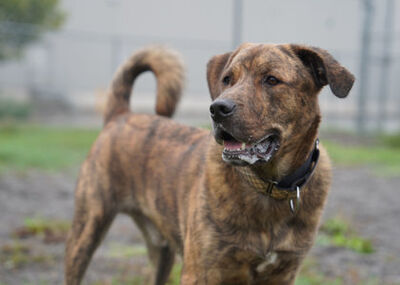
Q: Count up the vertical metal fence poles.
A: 3